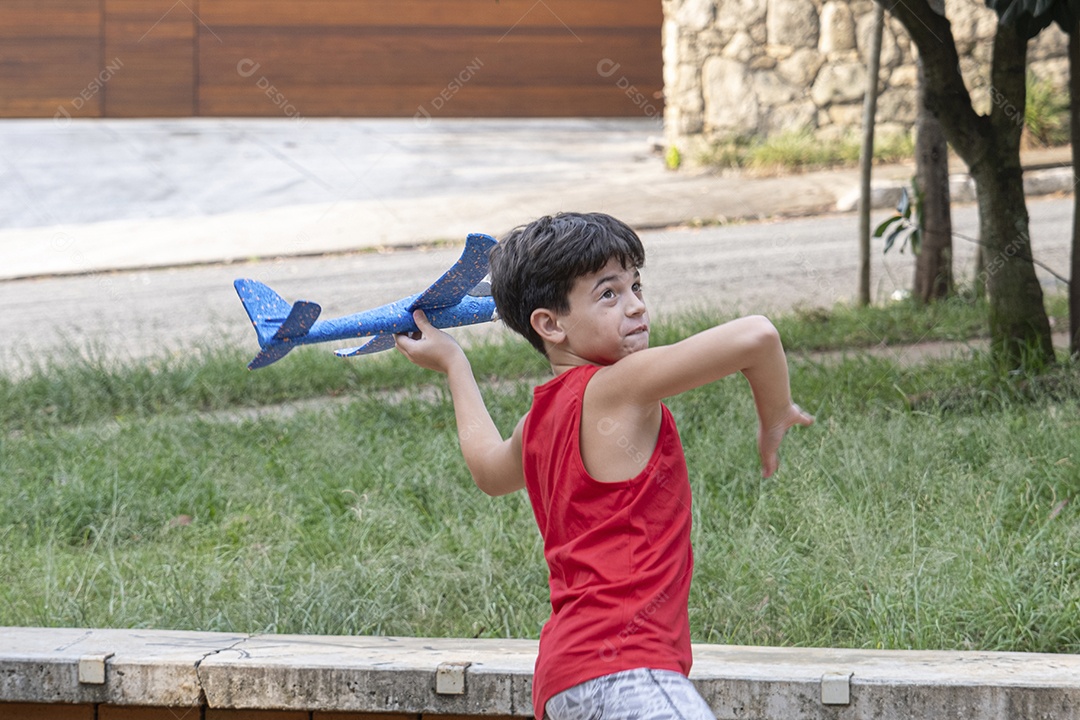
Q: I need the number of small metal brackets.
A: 3